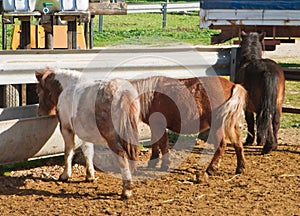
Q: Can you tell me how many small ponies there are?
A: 3